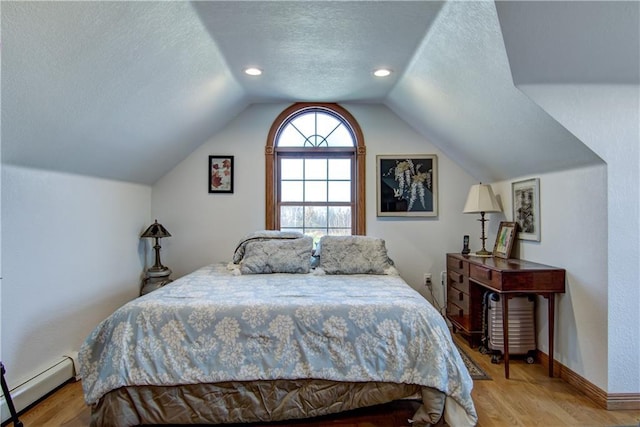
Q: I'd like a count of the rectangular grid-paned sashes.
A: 2